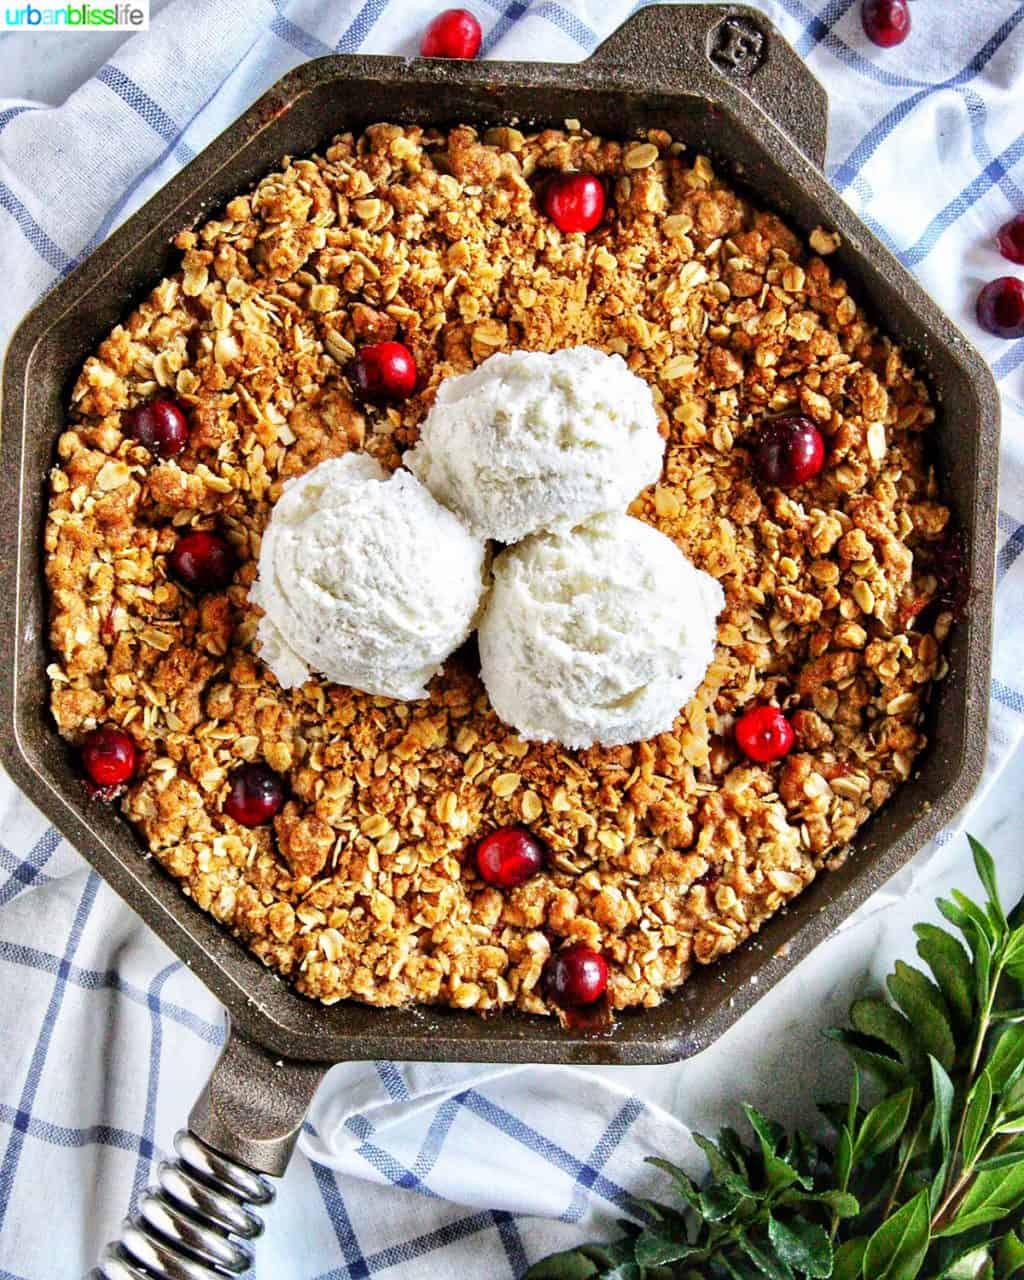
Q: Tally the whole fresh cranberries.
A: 14